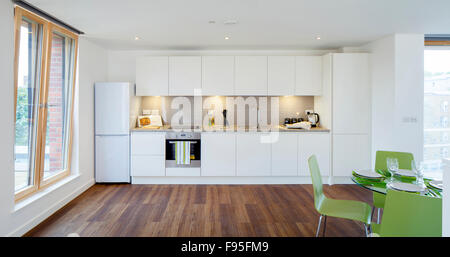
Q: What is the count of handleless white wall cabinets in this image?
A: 6